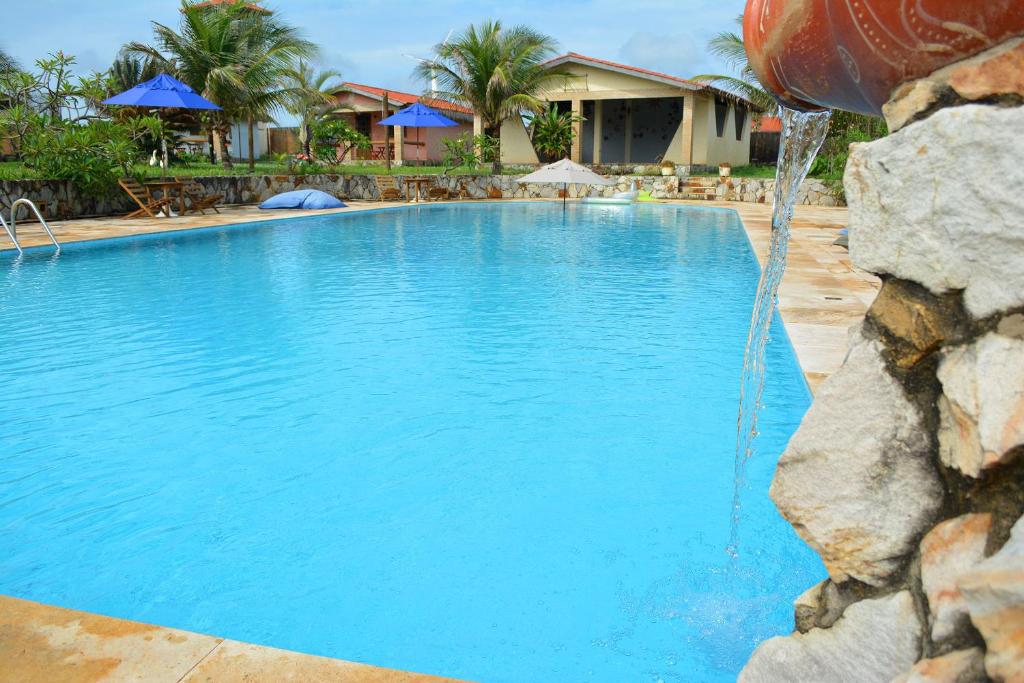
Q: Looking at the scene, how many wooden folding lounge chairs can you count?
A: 4